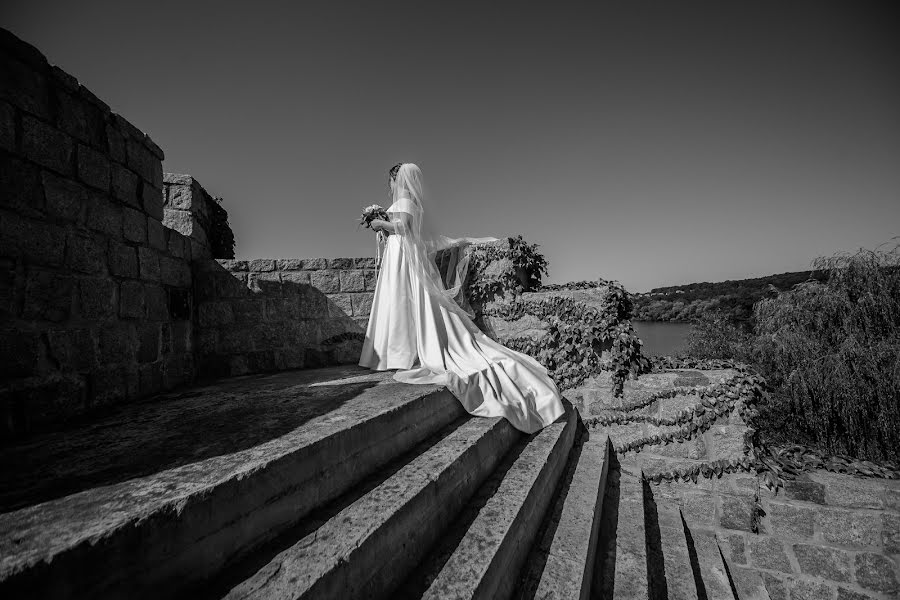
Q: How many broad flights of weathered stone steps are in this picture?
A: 1